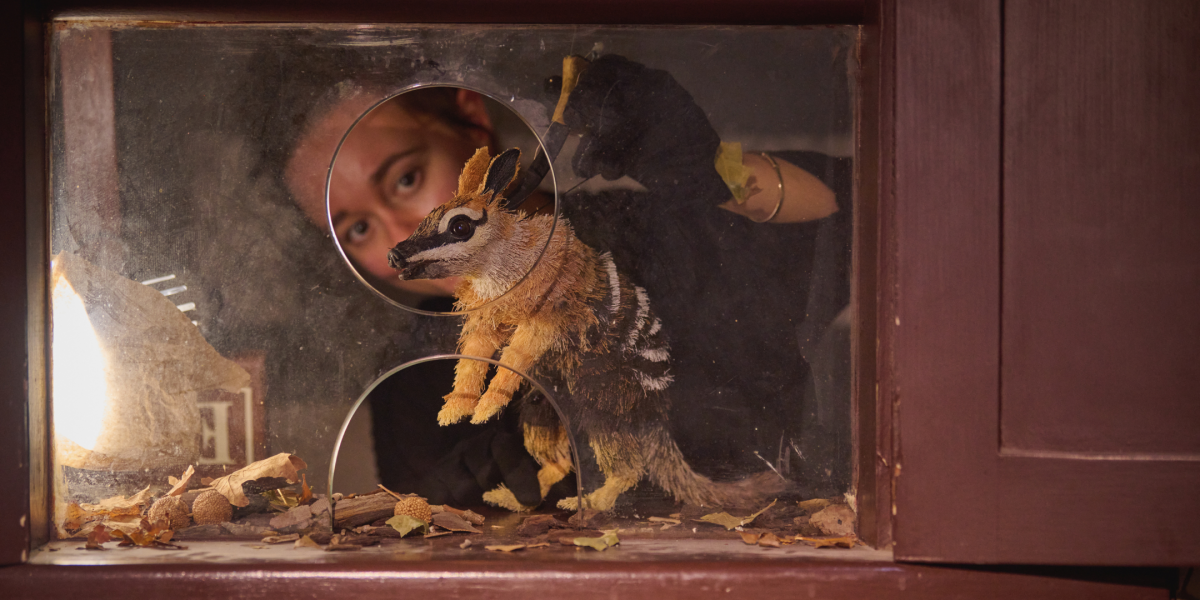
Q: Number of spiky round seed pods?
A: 3